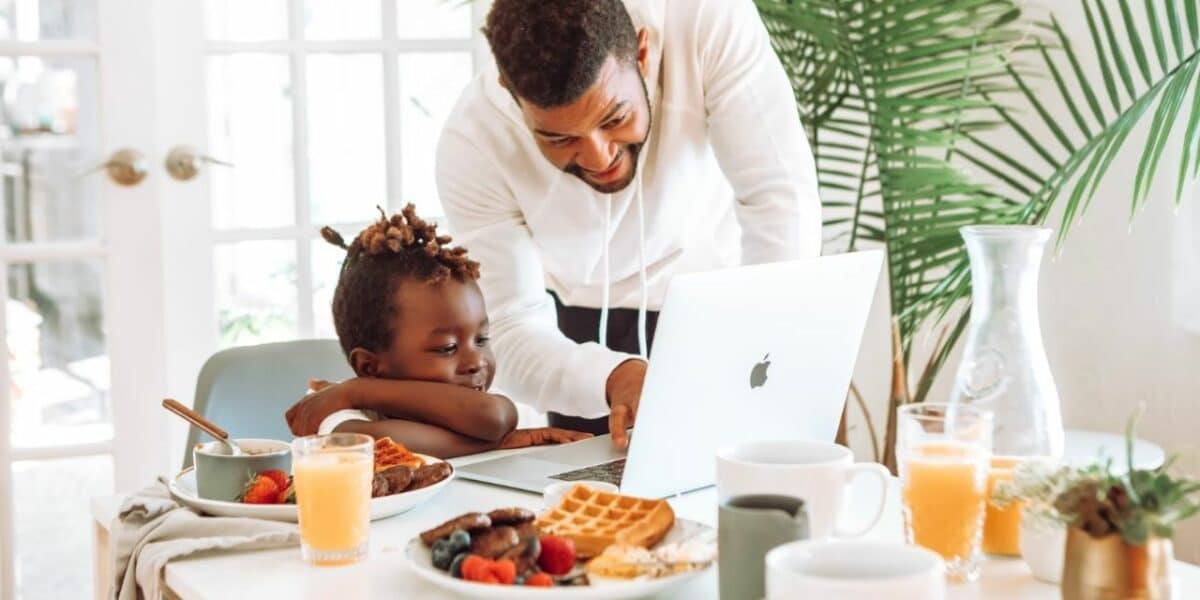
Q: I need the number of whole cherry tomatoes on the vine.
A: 0